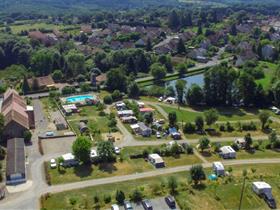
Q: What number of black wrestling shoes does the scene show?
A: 0